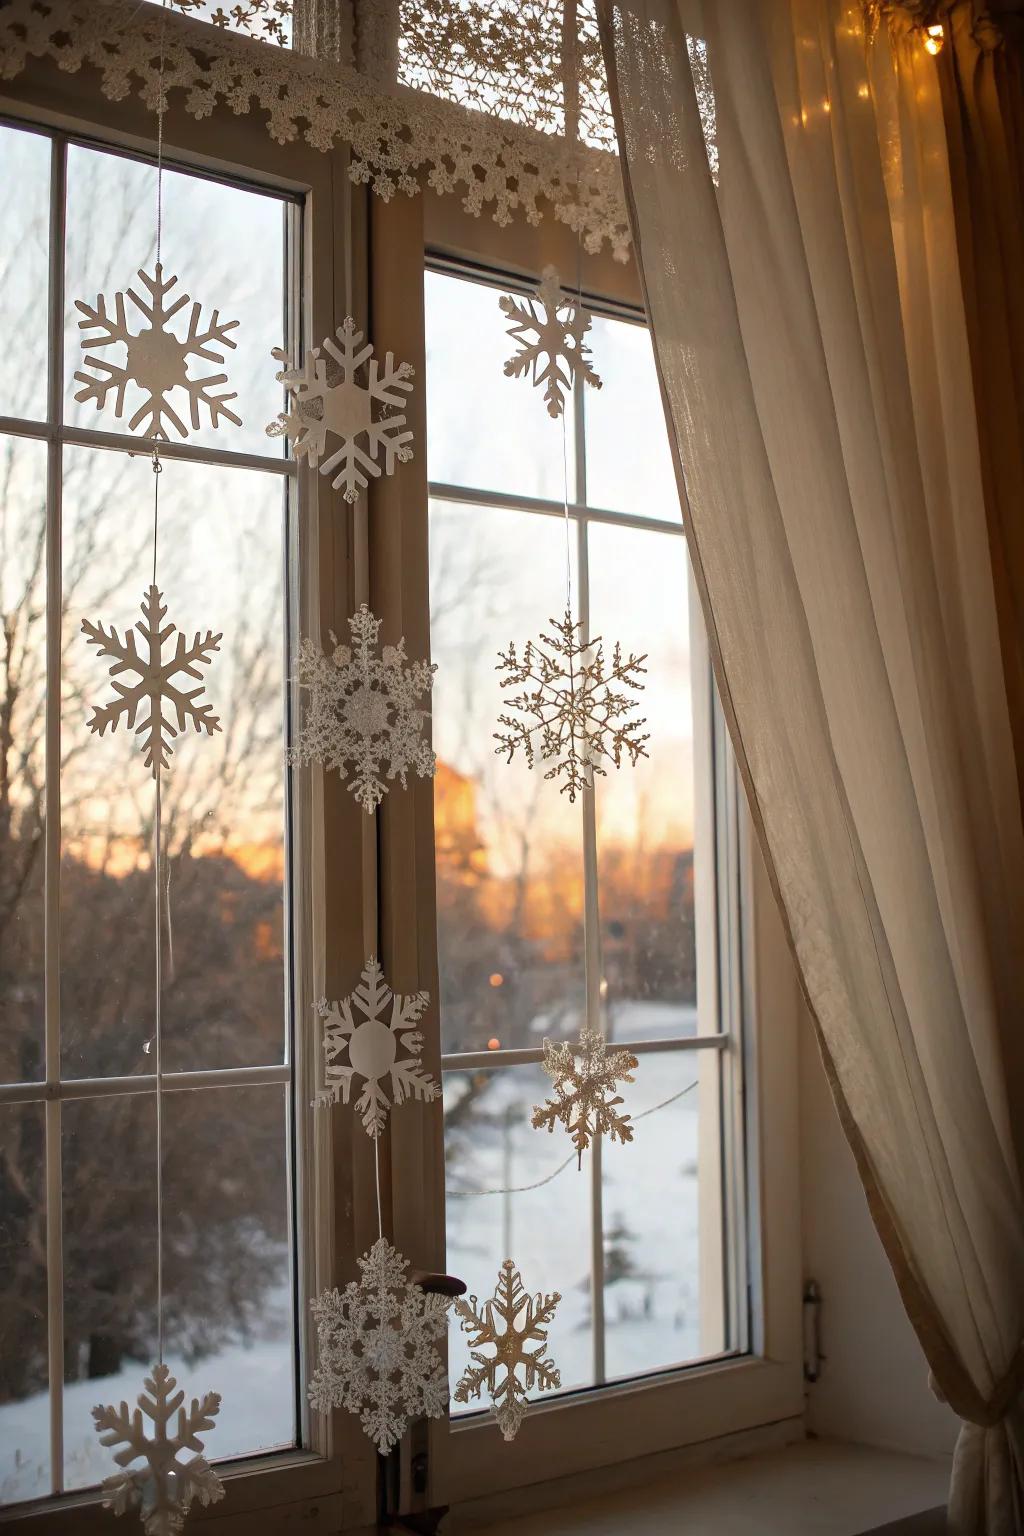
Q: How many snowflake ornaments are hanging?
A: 11